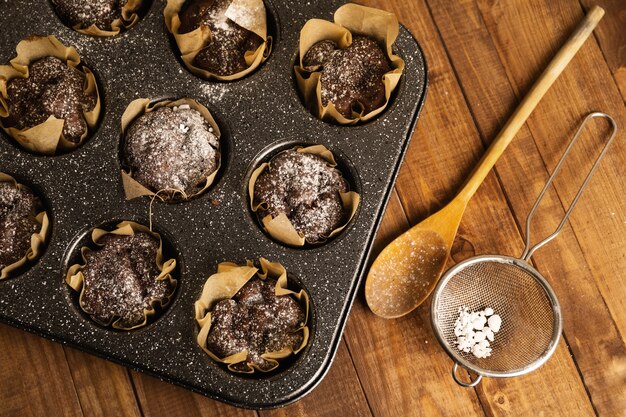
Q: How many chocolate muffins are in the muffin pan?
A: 9